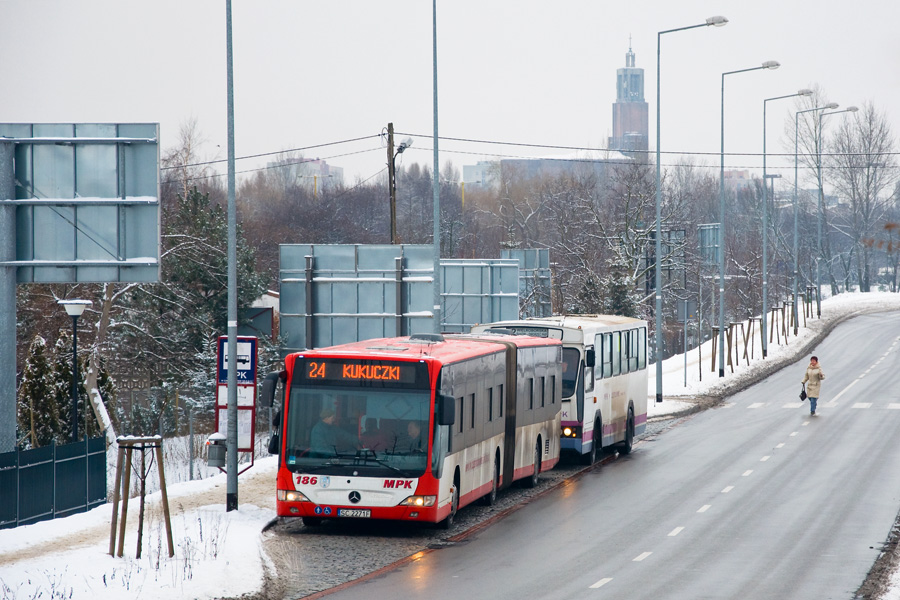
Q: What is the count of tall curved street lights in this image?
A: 5